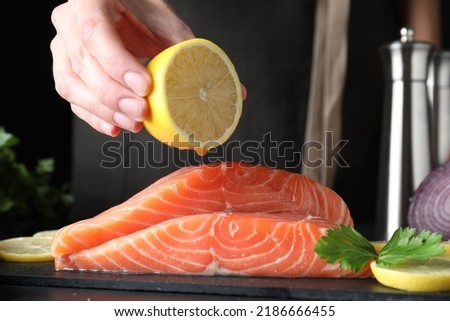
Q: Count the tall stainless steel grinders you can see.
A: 2